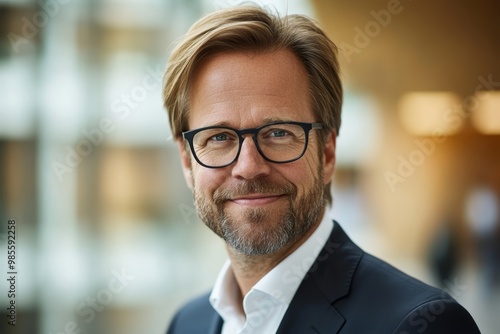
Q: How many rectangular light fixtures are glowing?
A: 2